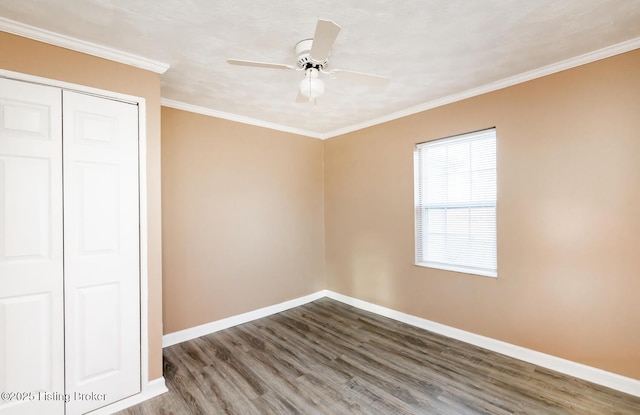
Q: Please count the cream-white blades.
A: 4